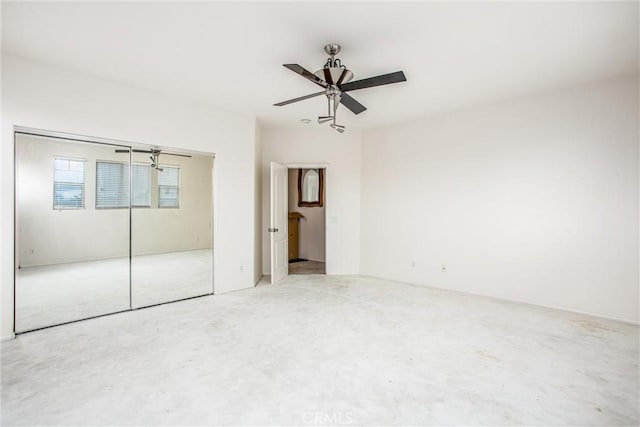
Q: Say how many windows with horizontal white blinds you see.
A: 3